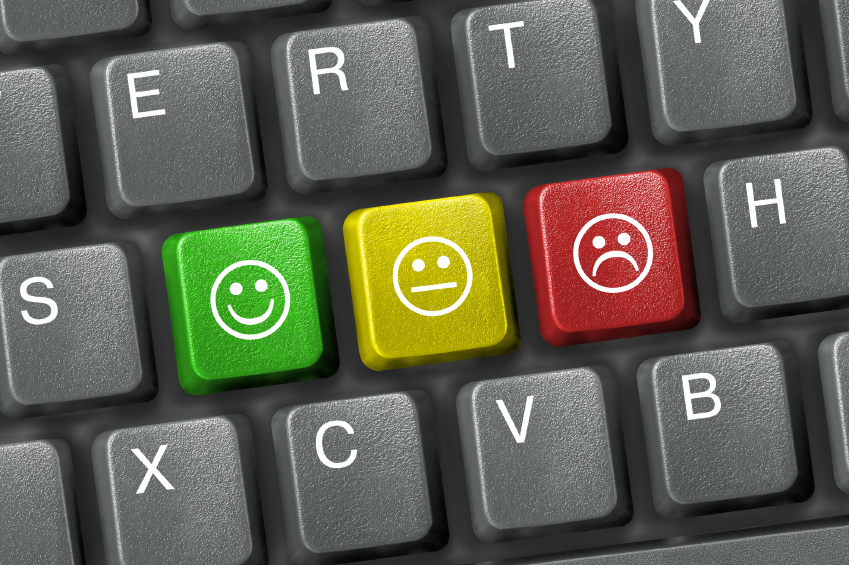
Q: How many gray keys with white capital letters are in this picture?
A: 10